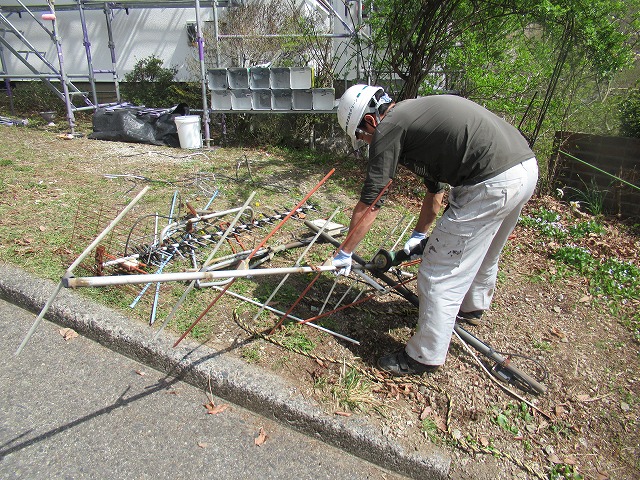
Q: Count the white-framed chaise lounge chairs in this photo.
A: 0